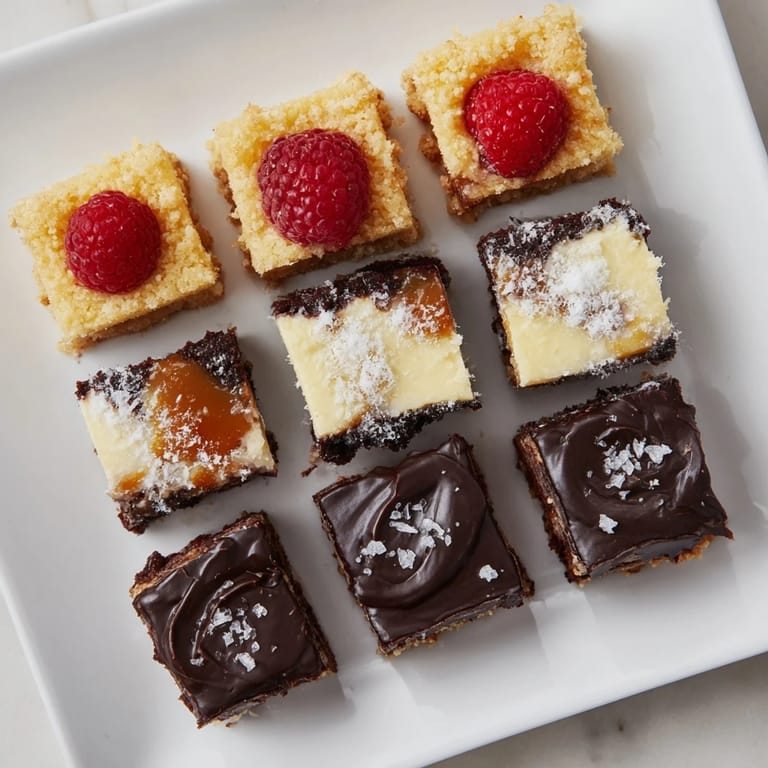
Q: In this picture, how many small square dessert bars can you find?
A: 9